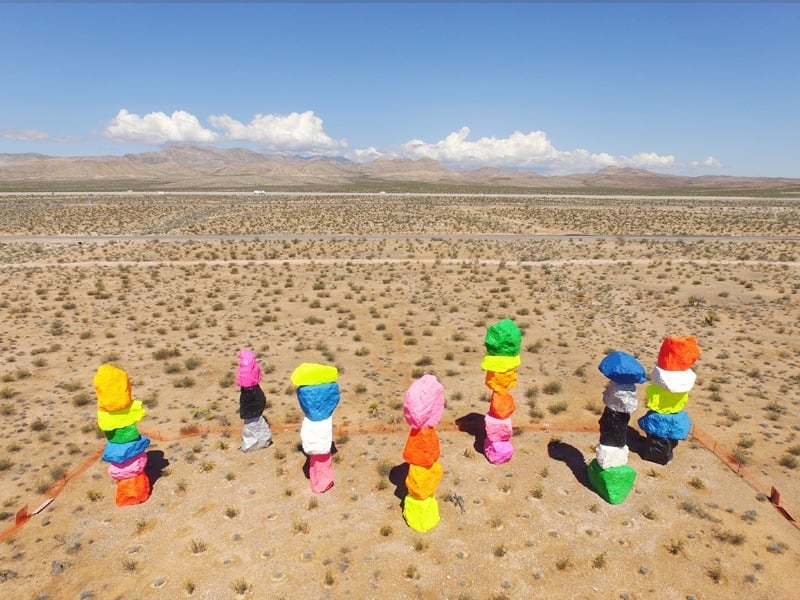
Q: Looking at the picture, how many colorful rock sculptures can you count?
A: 7